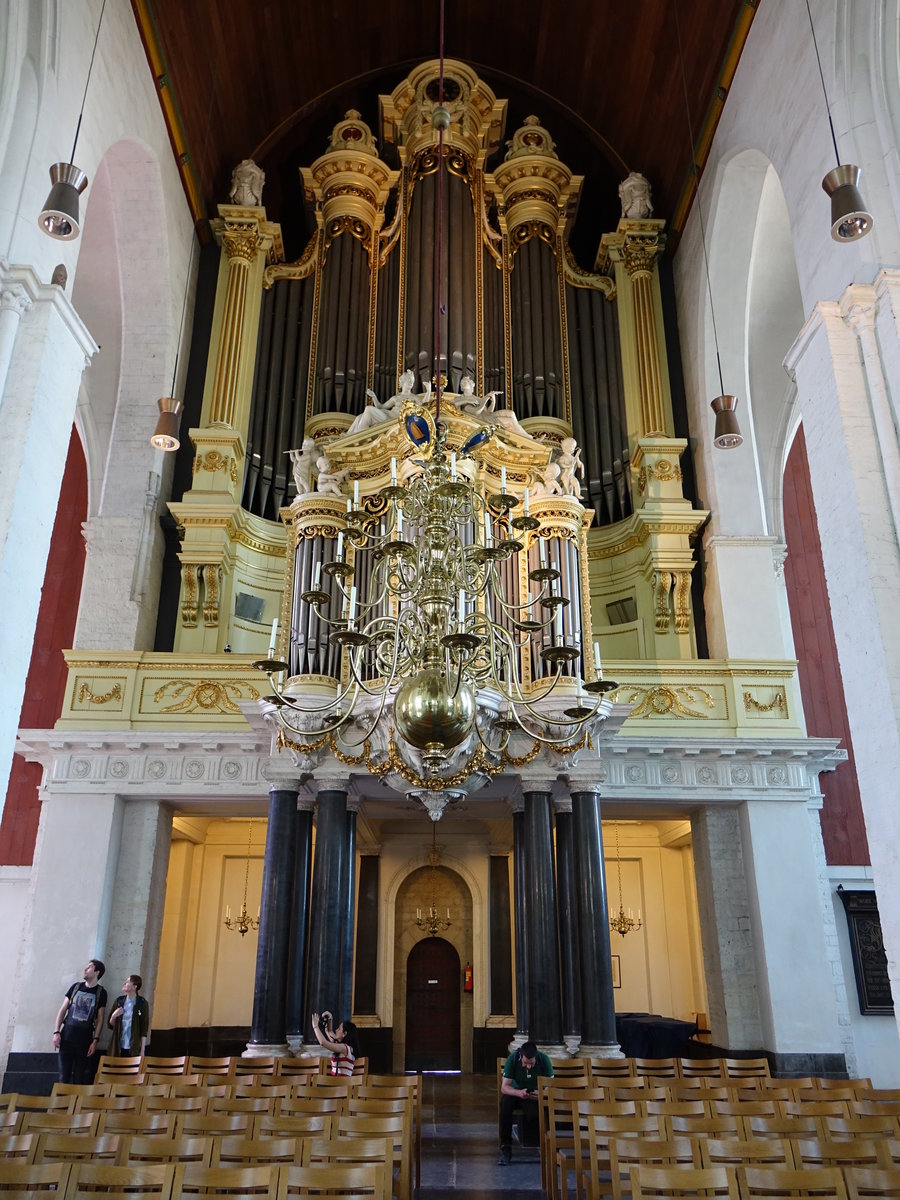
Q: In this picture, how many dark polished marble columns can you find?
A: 8